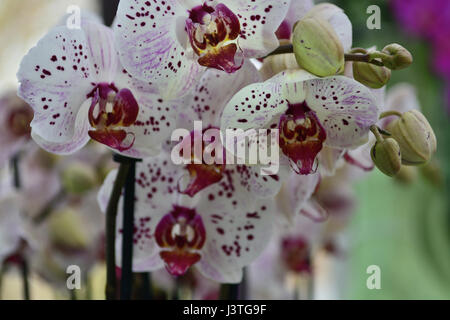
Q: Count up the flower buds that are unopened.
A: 5